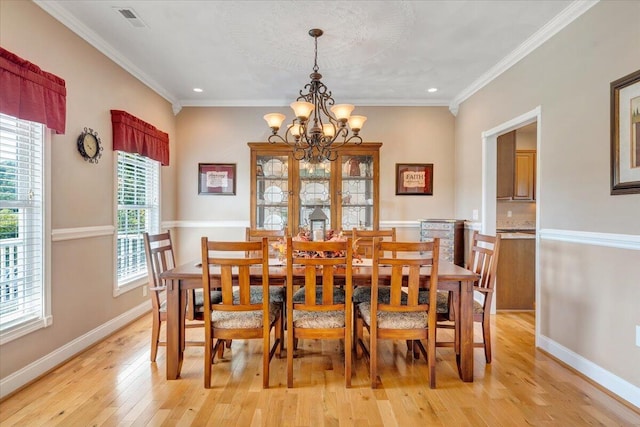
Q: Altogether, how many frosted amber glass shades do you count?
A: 6